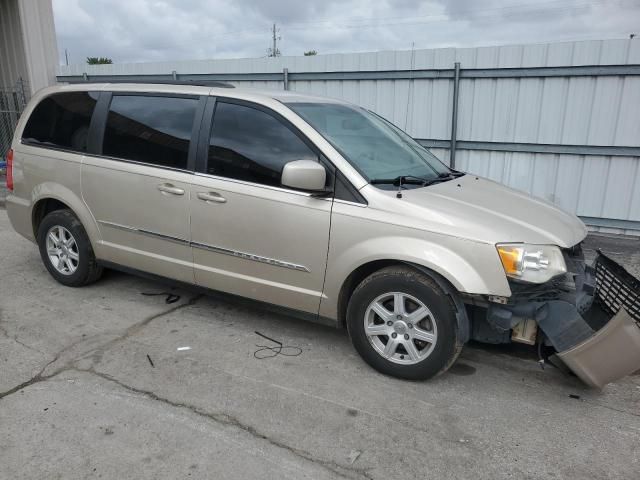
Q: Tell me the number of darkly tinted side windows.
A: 3